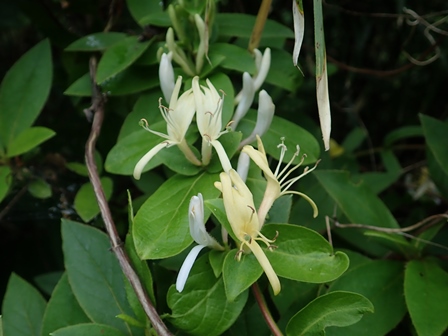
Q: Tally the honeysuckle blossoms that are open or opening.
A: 5